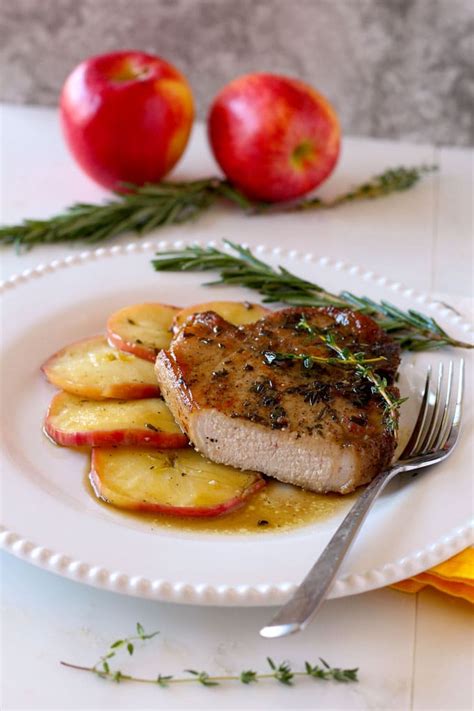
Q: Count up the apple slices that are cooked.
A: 5